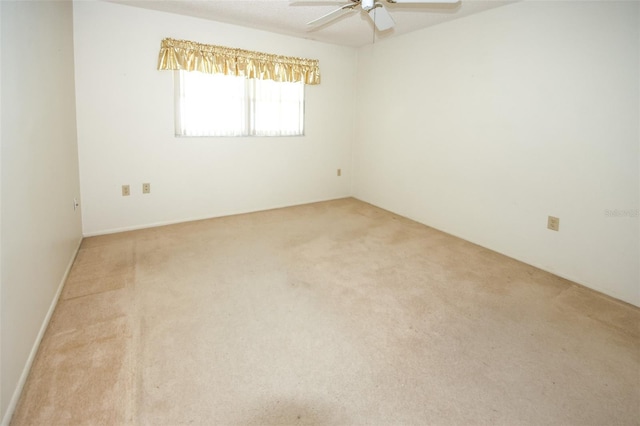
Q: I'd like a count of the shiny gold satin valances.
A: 1